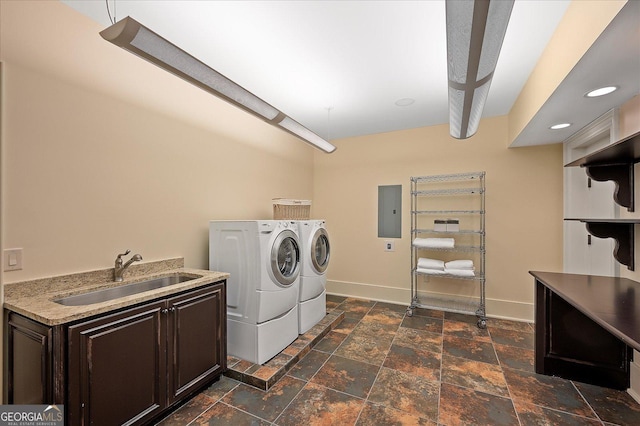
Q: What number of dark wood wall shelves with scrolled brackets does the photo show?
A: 2